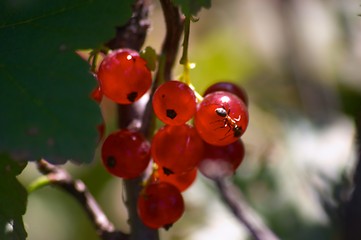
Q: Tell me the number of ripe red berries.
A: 9